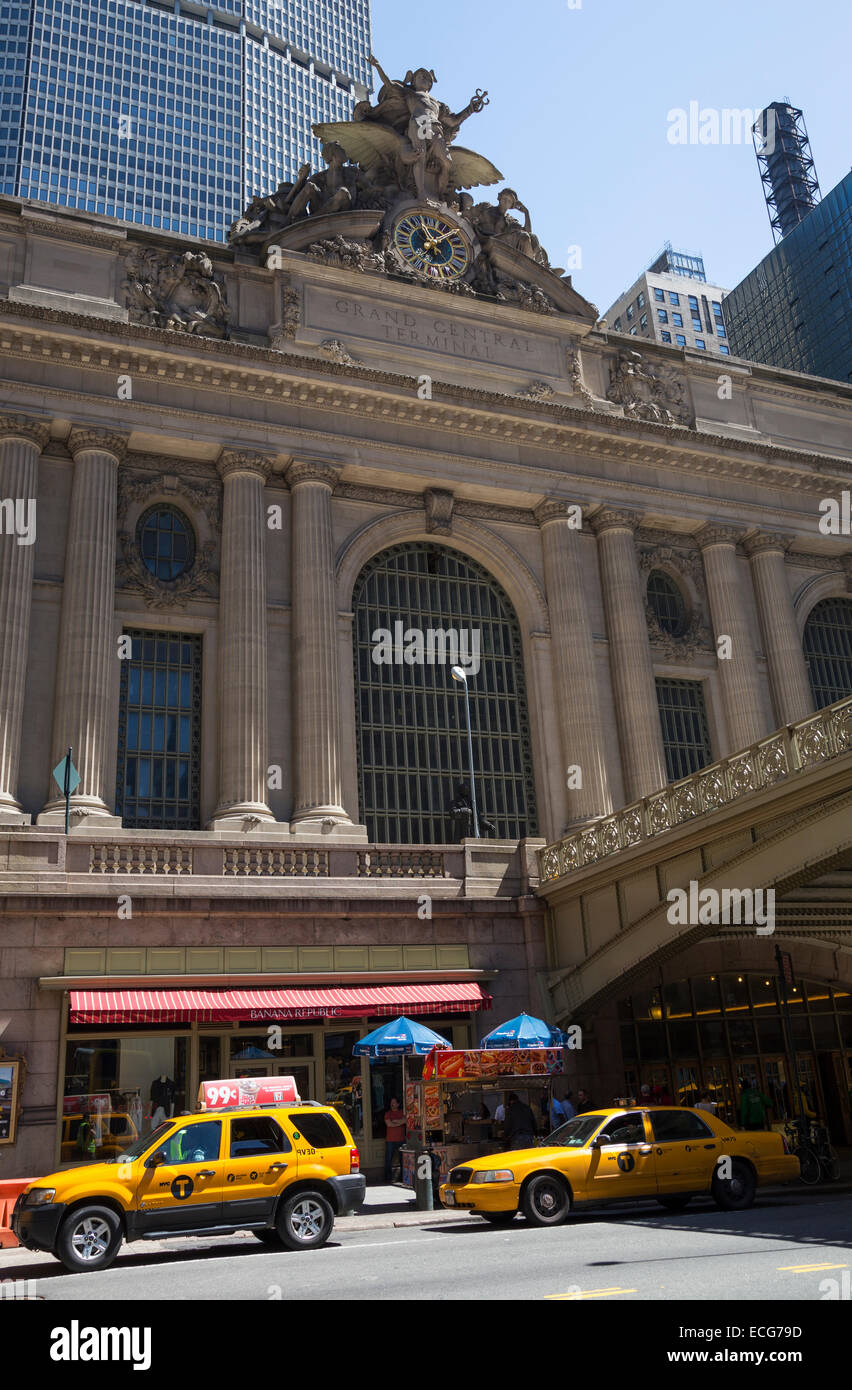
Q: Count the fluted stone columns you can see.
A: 8